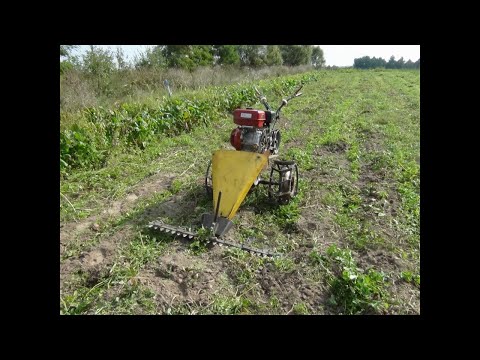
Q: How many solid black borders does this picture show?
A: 4